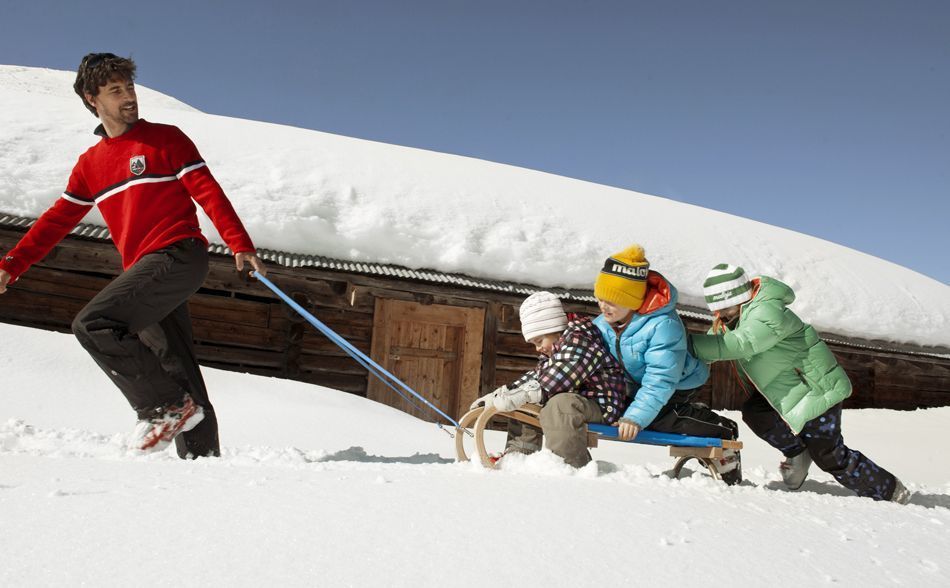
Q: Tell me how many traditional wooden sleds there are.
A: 1